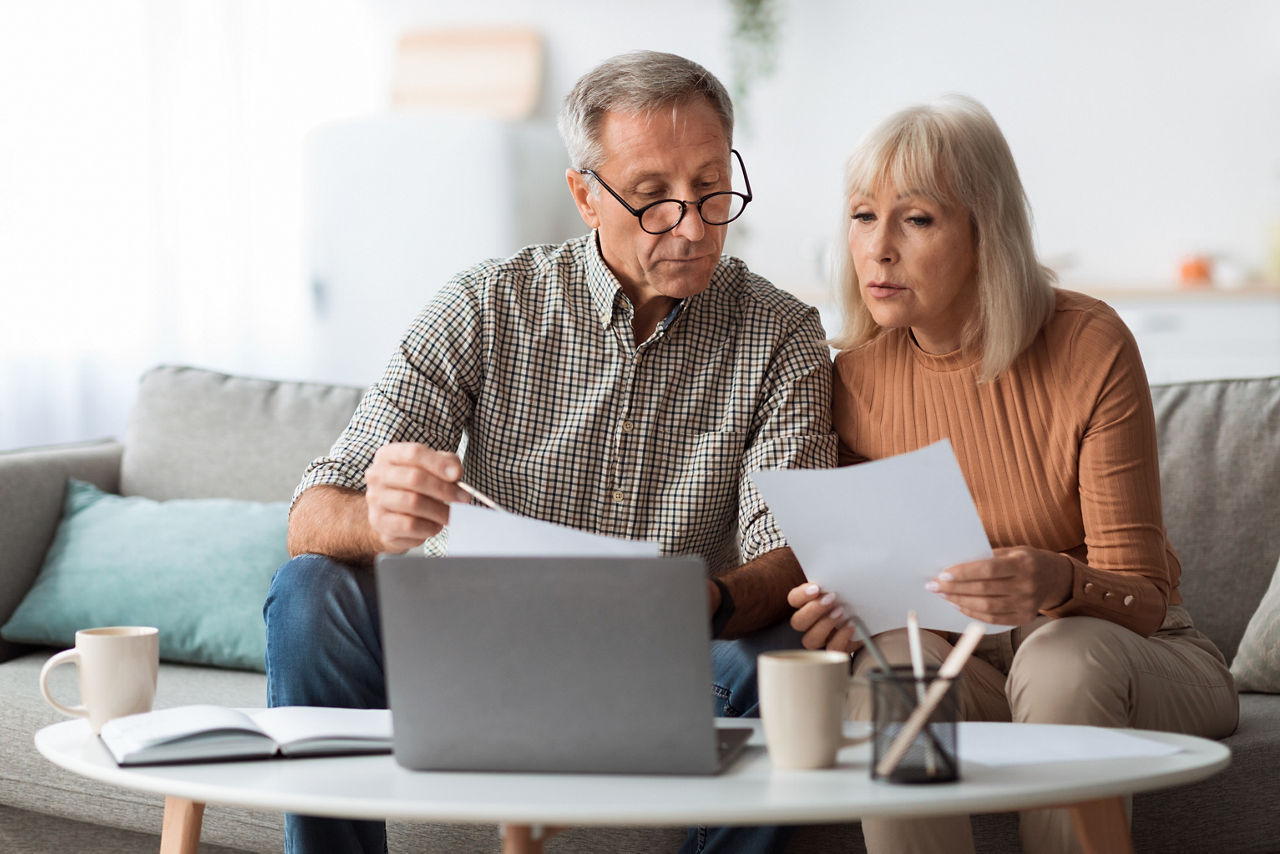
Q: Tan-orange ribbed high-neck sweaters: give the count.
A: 1